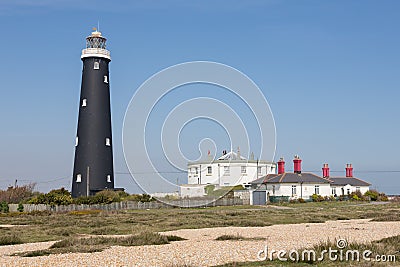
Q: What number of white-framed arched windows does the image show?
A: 7